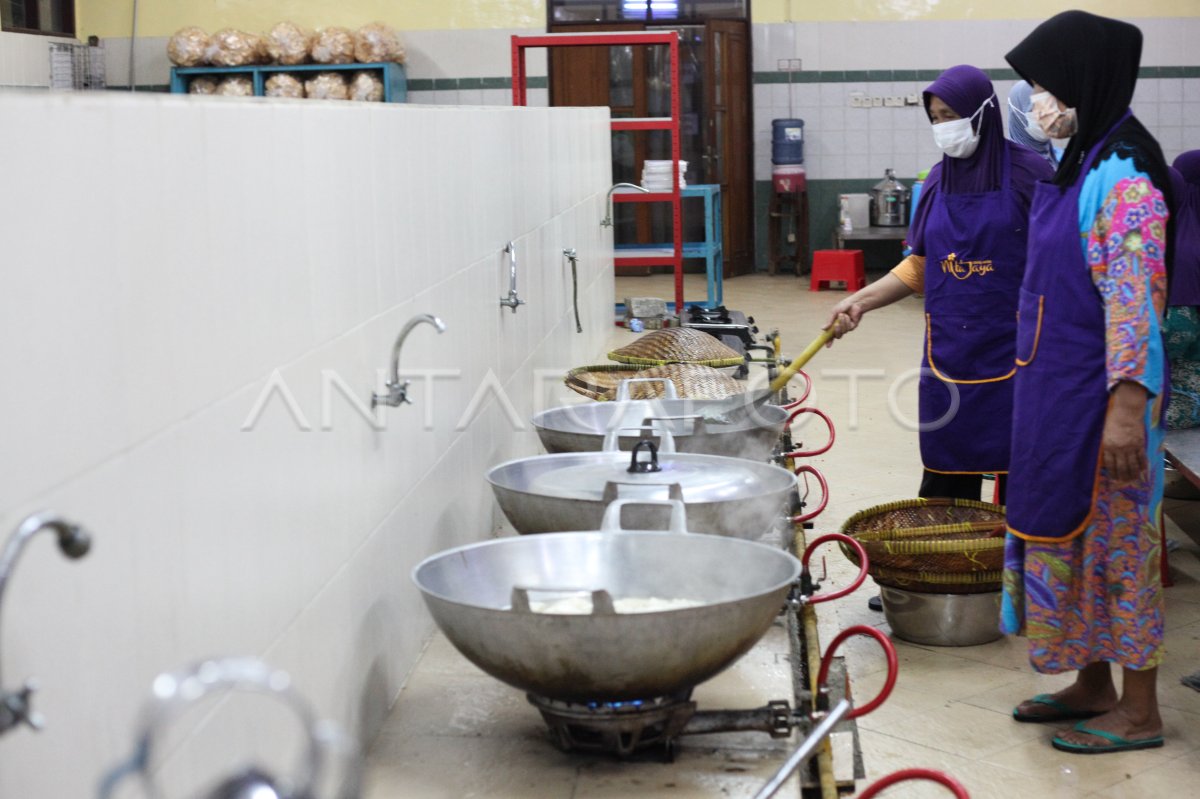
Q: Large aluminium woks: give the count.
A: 3